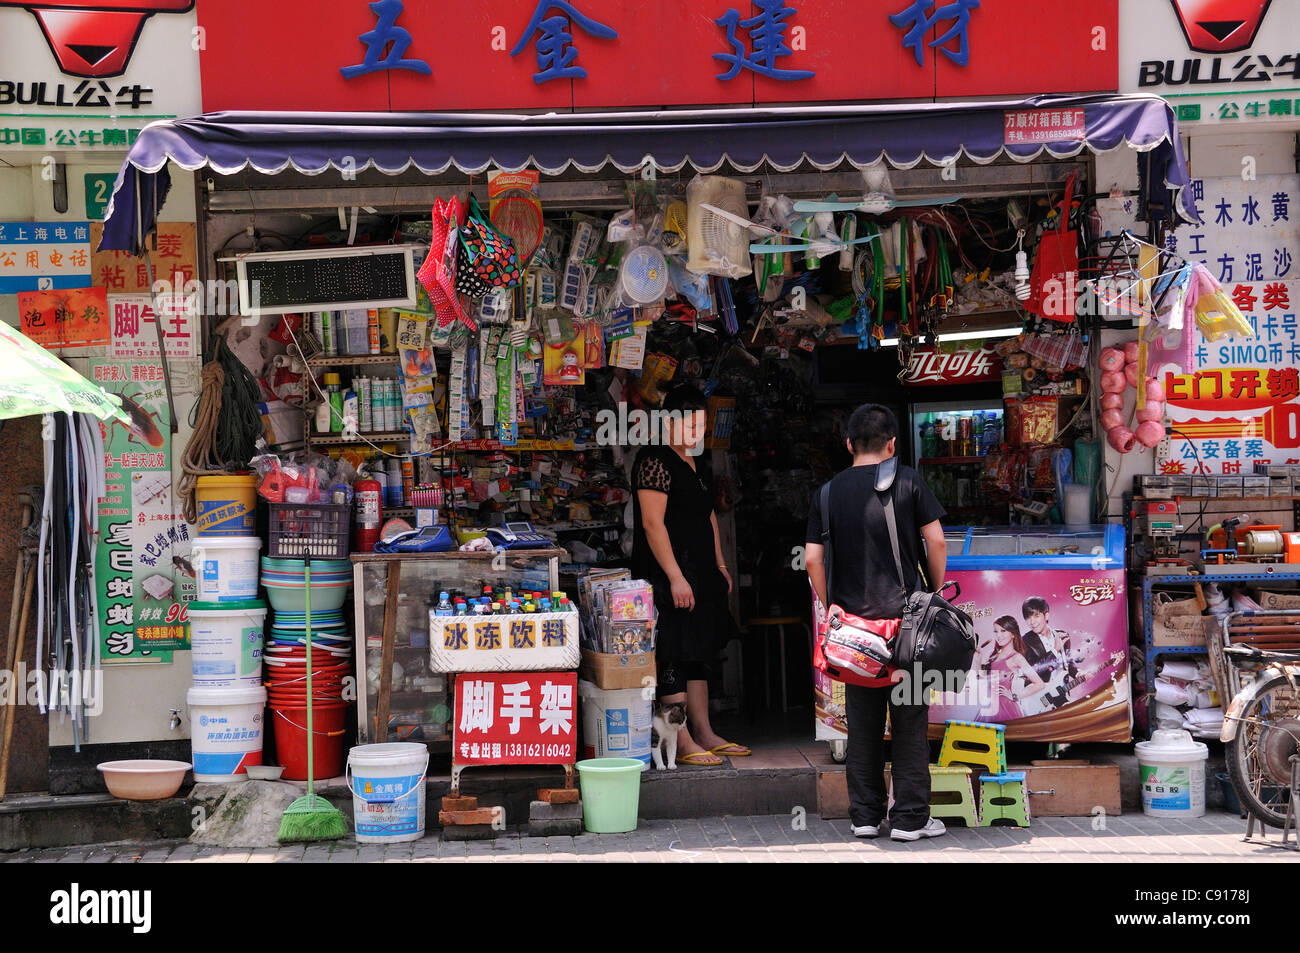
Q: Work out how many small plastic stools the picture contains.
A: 3